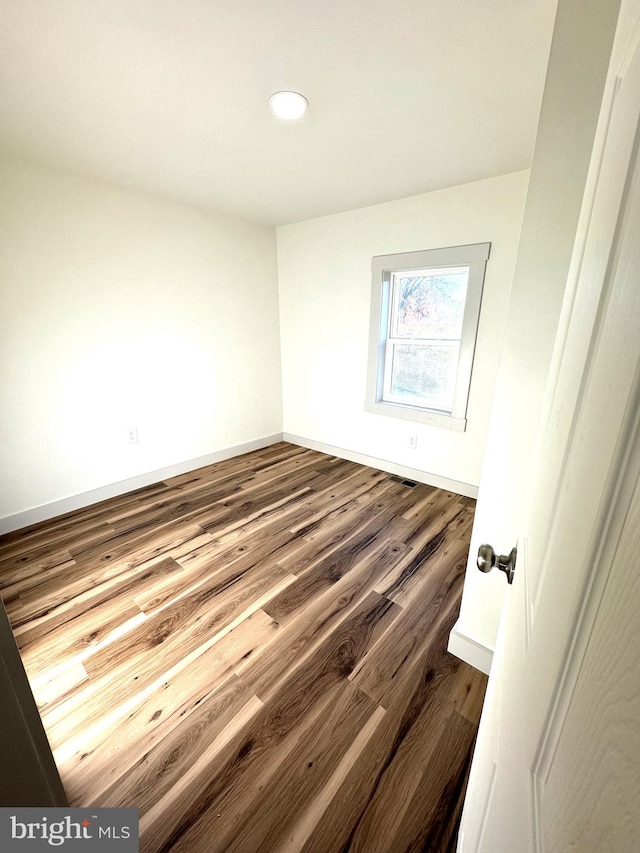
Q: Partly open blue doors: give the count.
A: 0